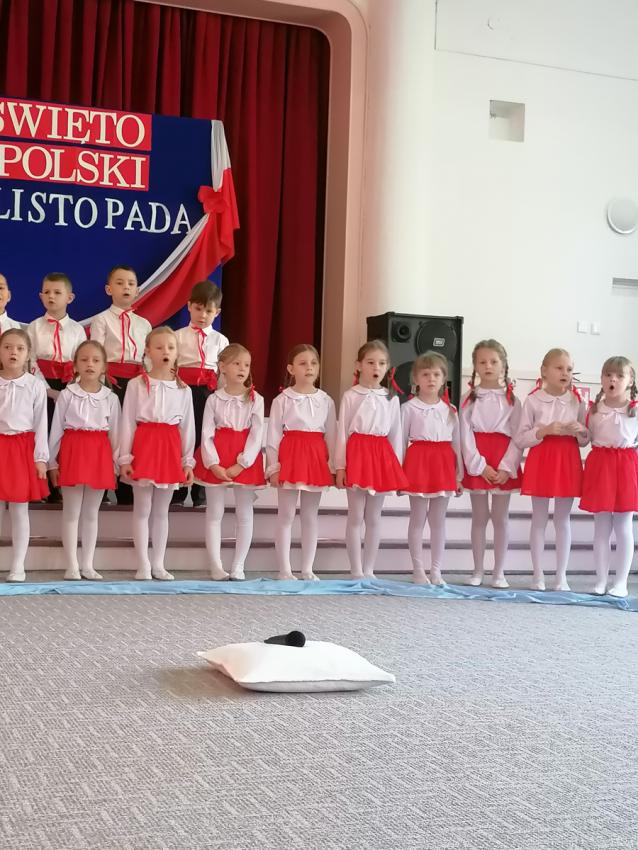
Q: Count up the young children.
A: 14